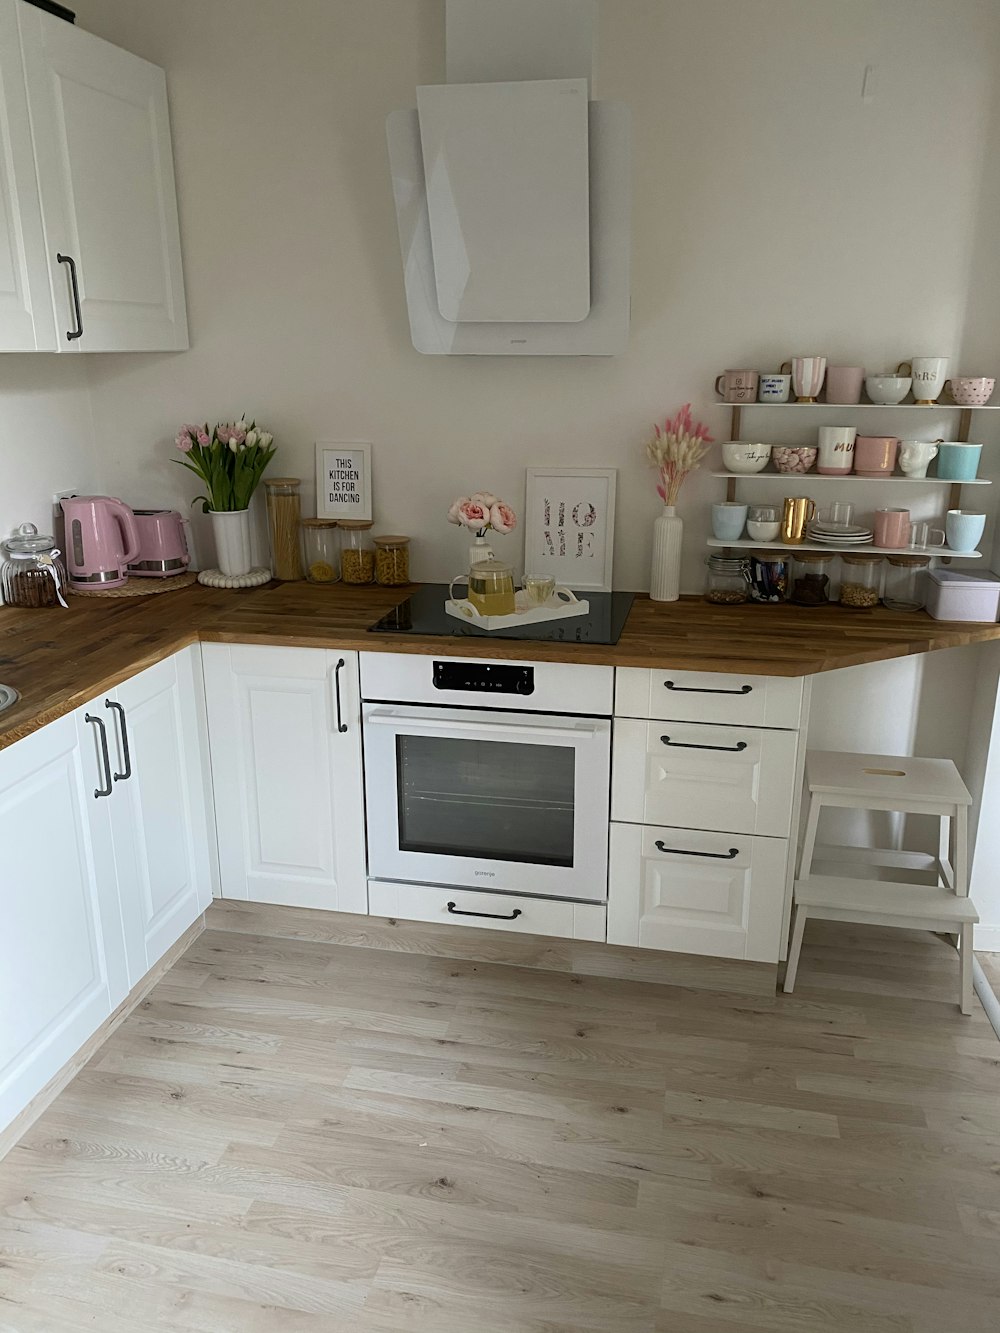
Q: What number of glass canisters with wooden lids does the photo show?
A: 8